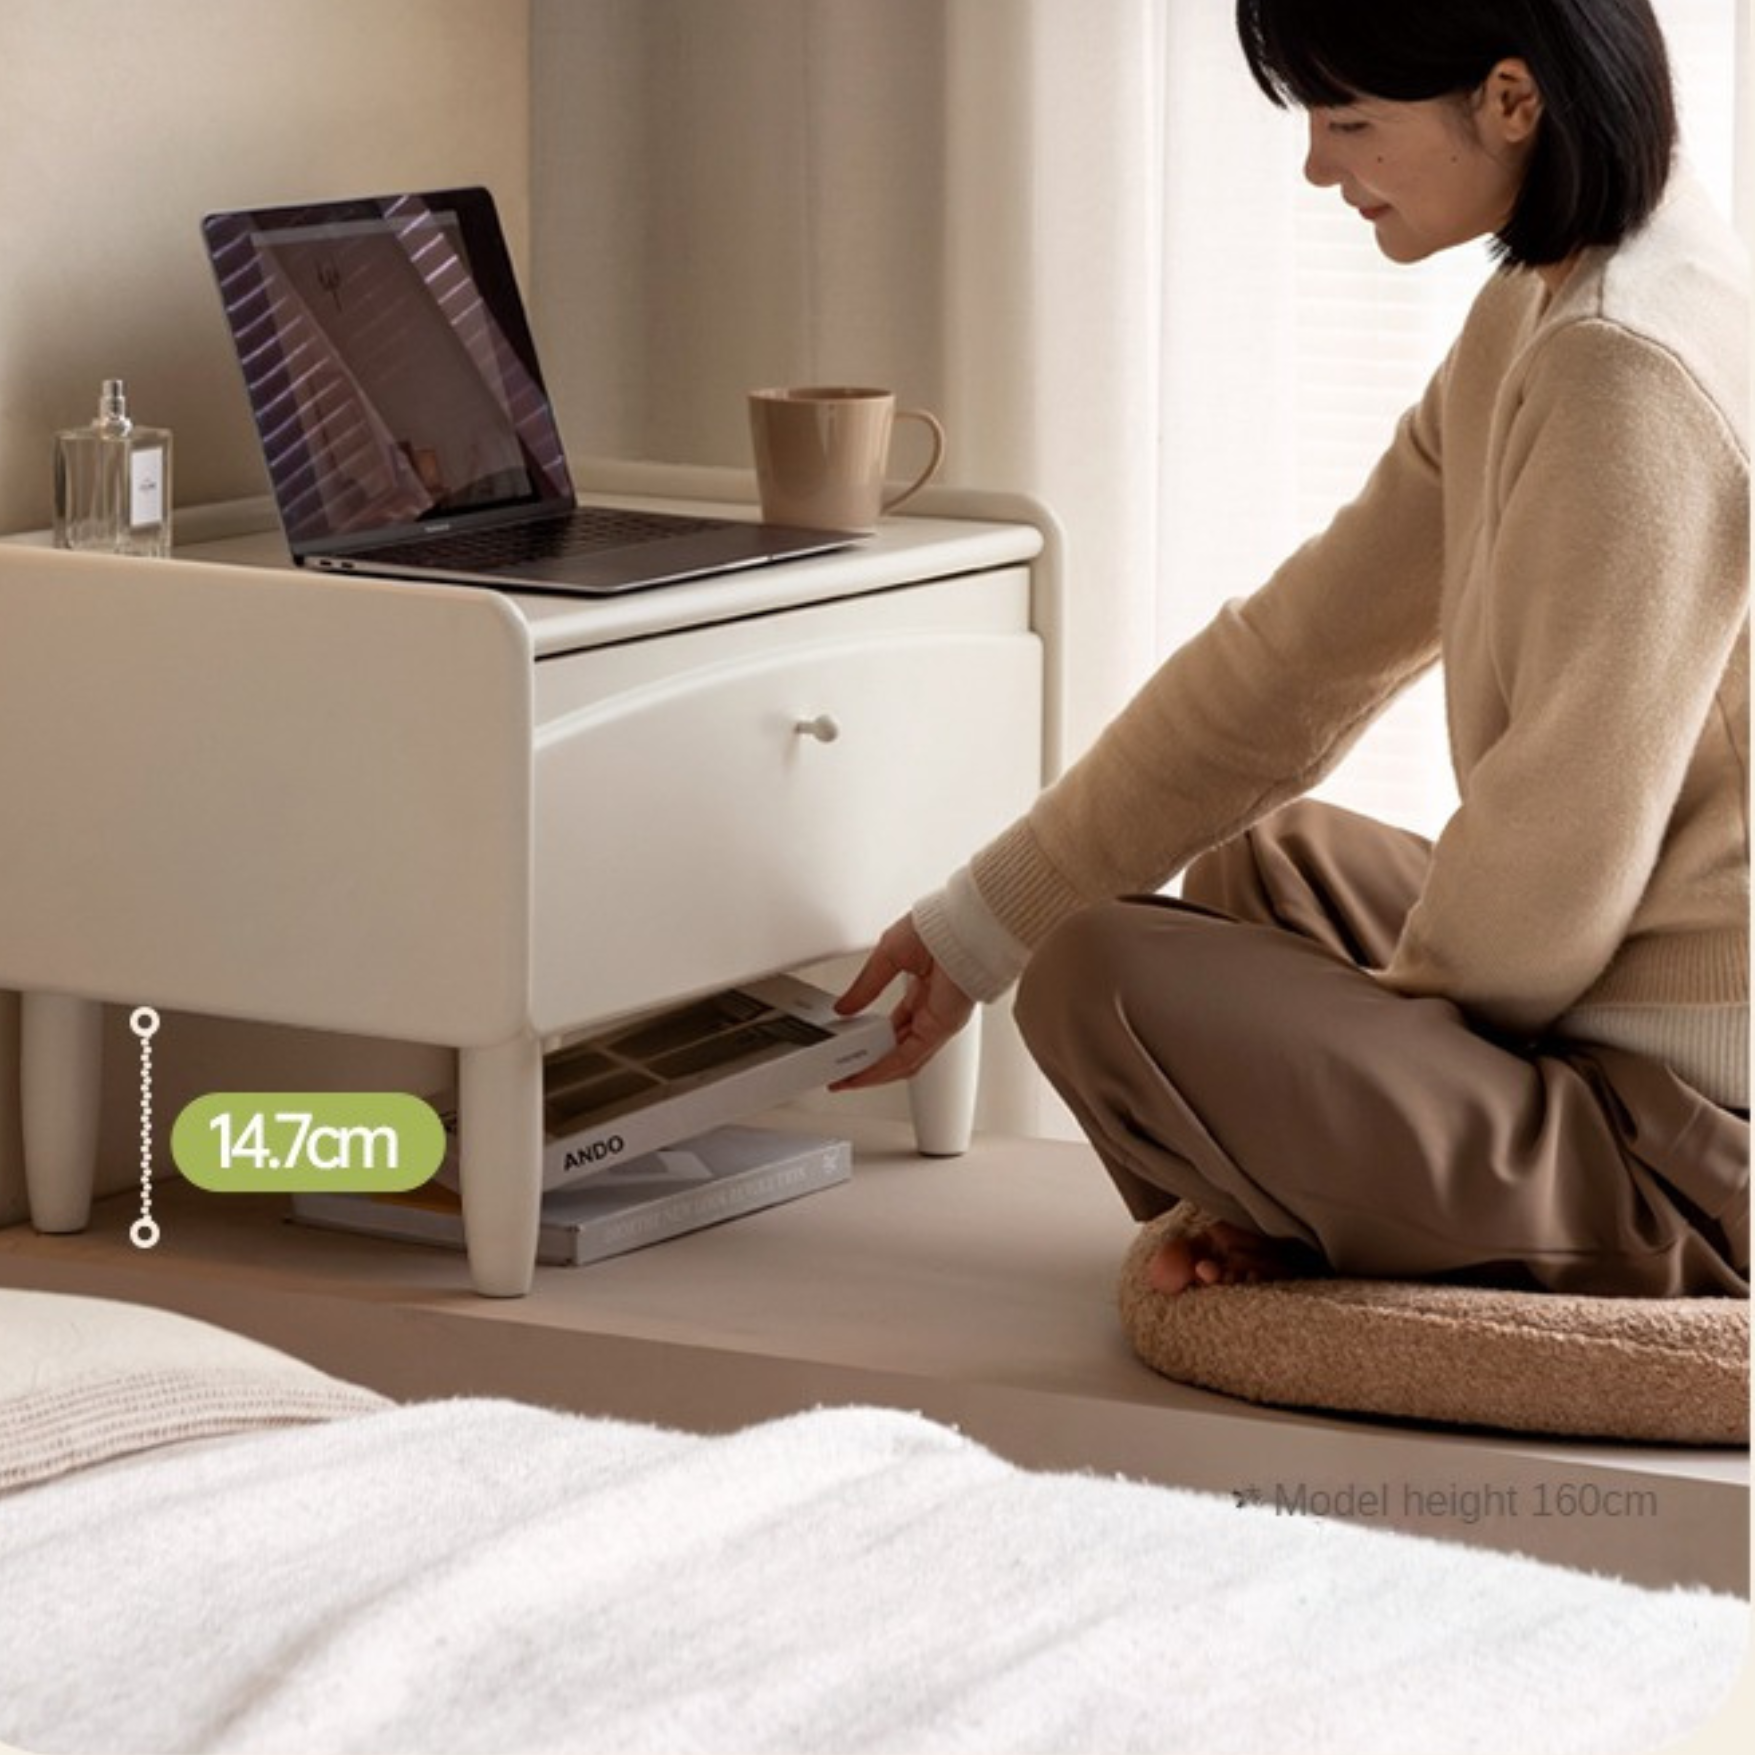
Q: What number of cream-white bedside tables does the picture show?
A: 1